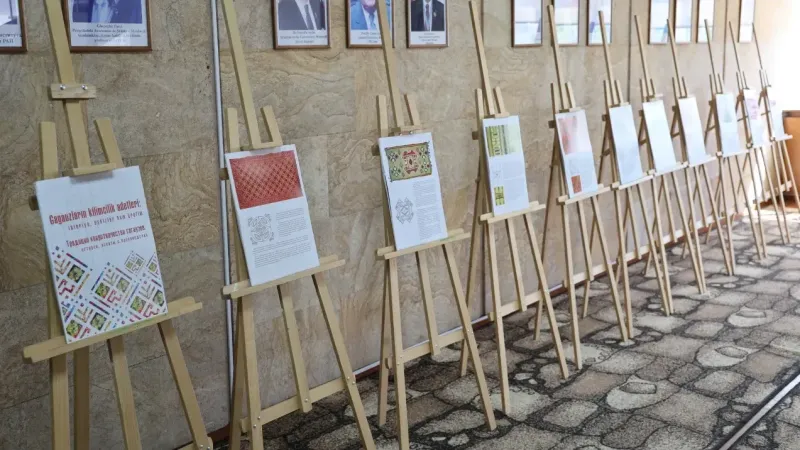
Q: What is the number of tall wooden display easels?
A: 11